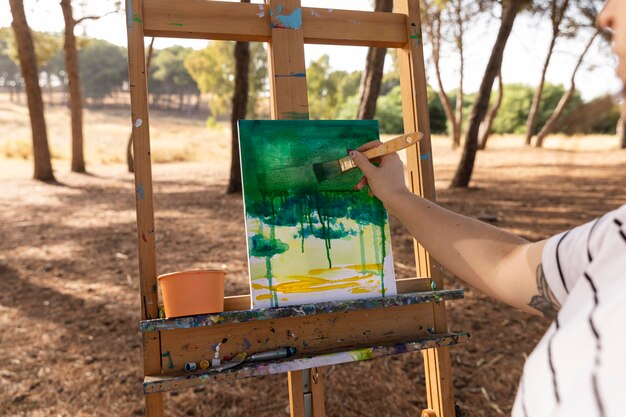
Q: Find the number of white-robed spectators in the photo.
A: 0